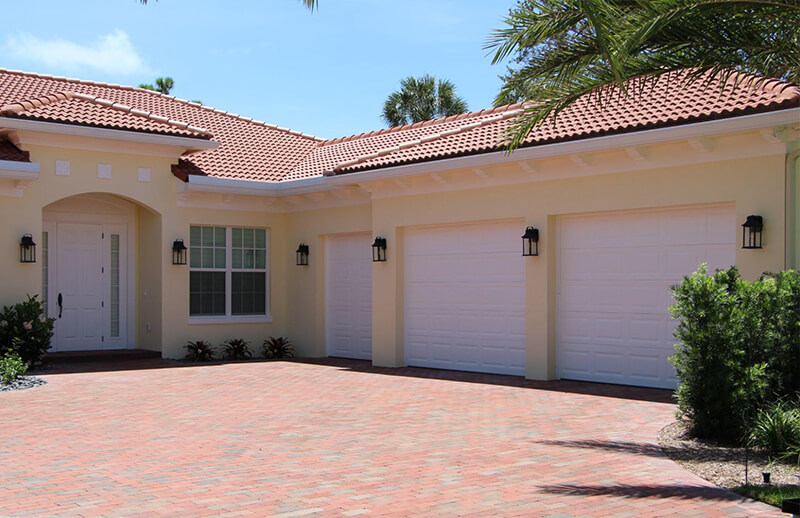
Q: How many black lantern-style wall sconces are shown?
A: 6